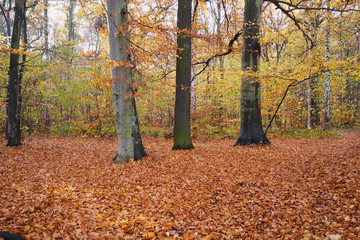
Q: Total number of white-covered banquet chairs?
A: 0